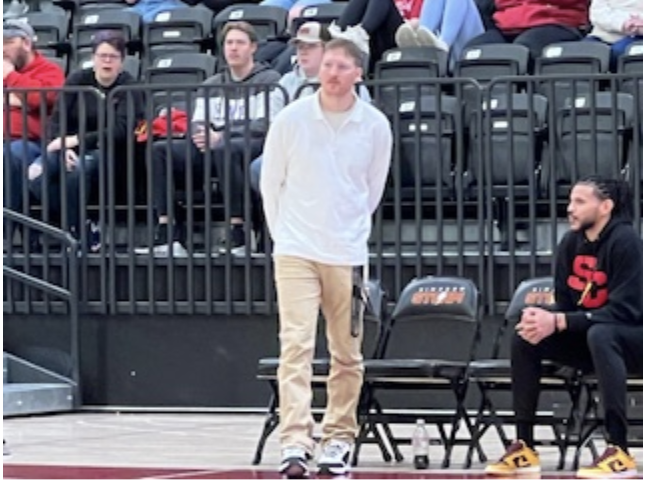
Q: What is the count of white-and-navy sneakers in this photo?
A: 2